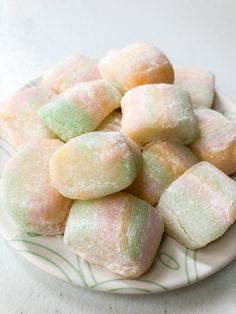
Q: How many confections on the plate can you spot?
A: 13